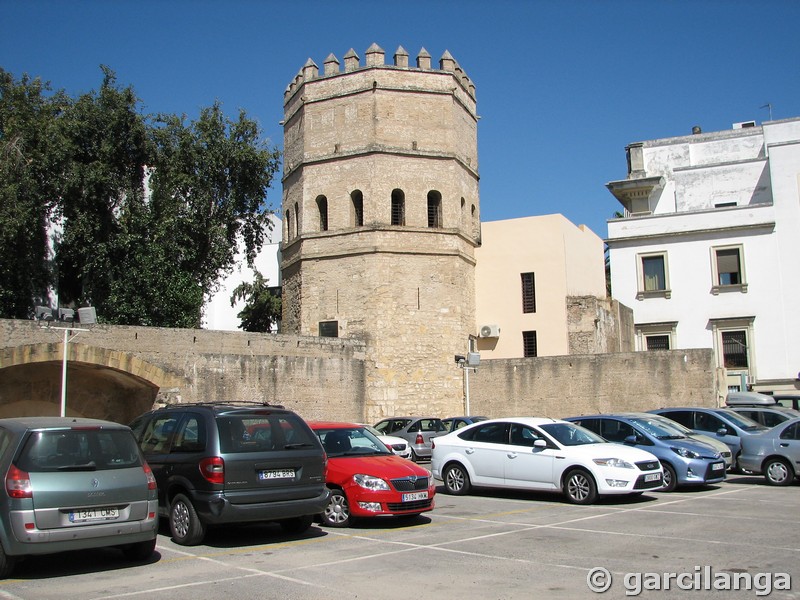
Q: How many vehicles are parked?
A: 13